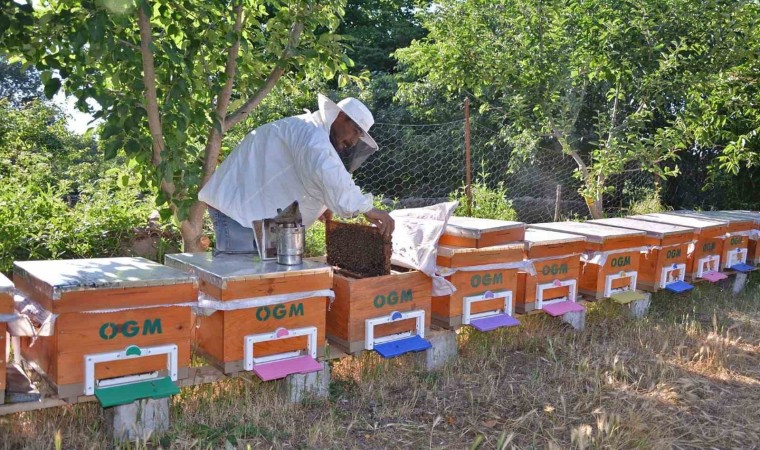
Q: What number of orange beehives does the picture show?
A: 11